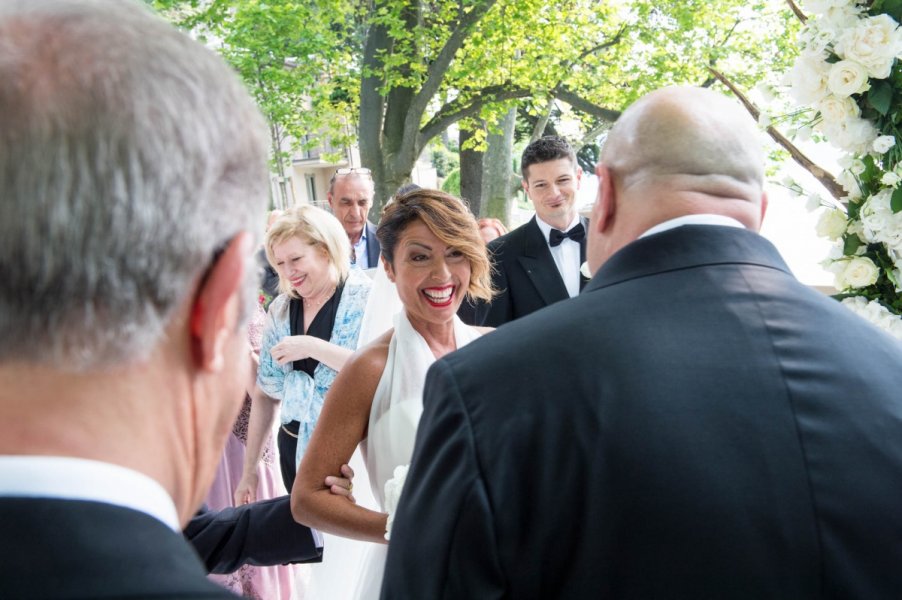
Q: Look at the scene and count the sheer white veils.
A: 1